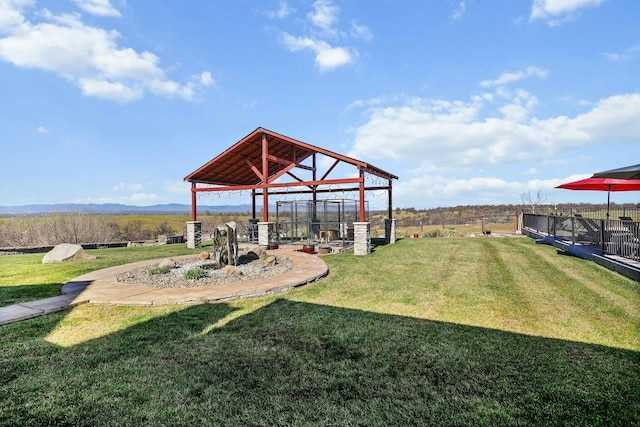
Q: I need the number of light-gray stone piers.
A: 4